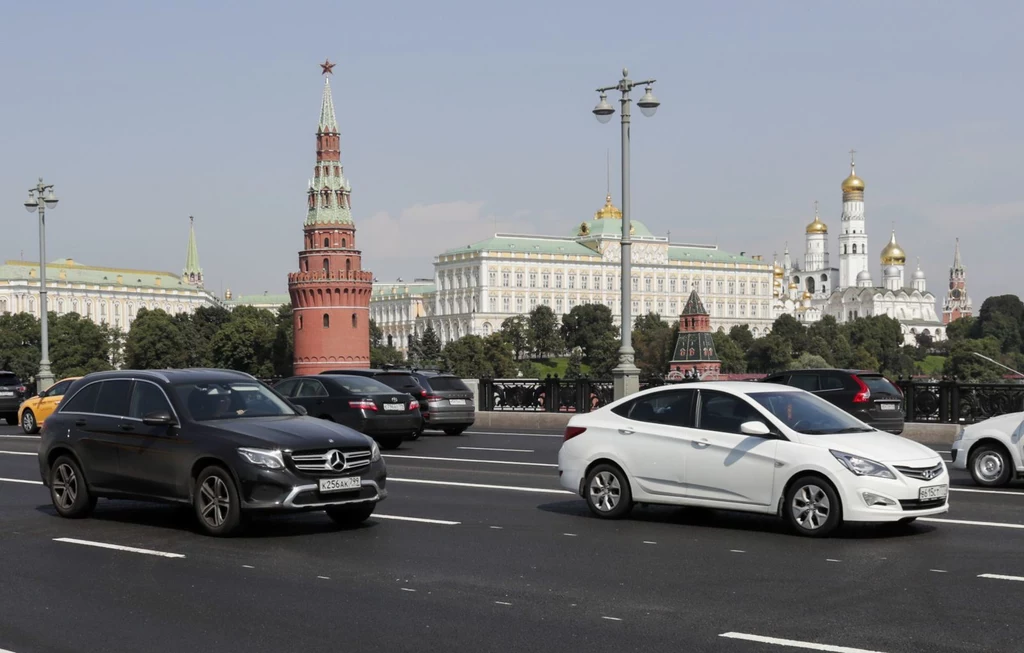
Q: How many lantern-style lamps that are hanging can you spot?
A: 4